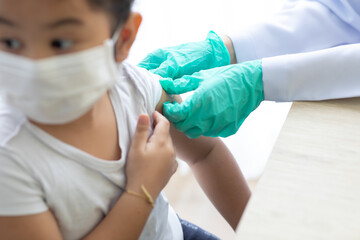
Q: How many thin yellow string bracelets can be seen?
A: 1